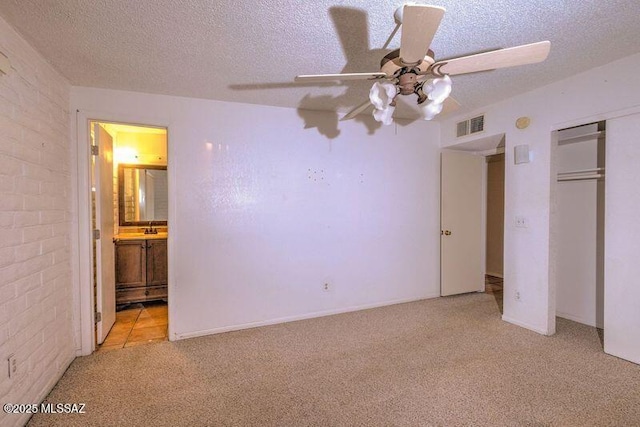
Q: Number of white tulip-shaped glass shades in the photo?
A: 4